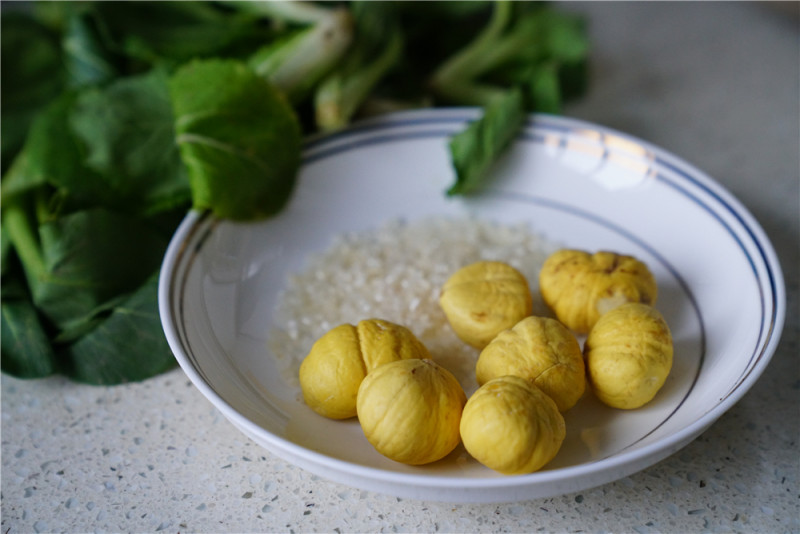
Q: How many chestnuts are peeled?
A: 7